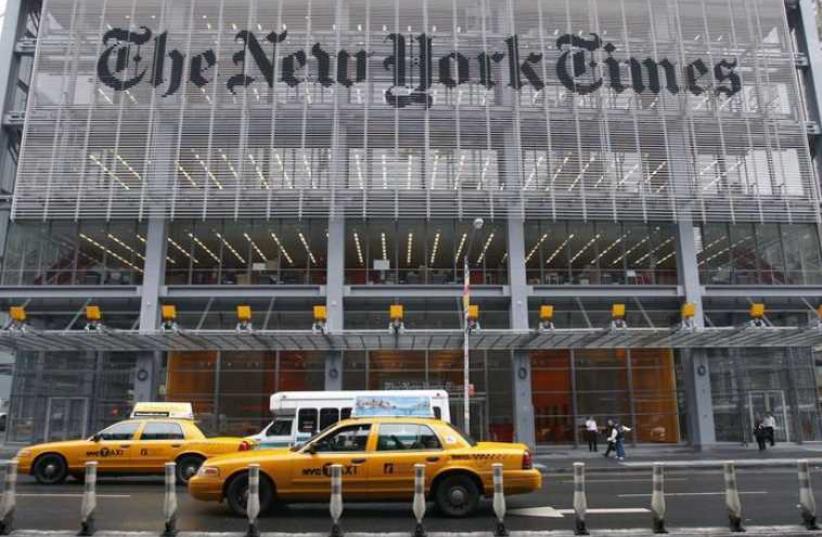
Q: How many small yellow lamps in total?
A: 12